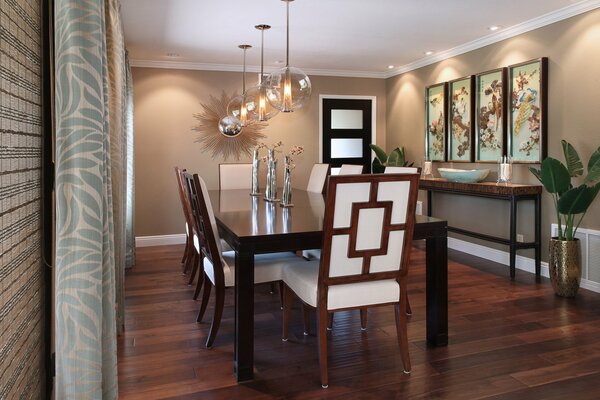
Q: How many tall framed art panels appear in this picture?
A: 4